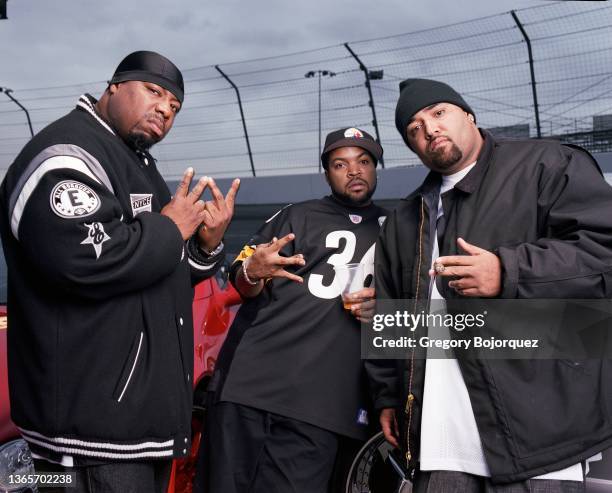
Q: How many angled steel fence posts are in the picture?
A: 4